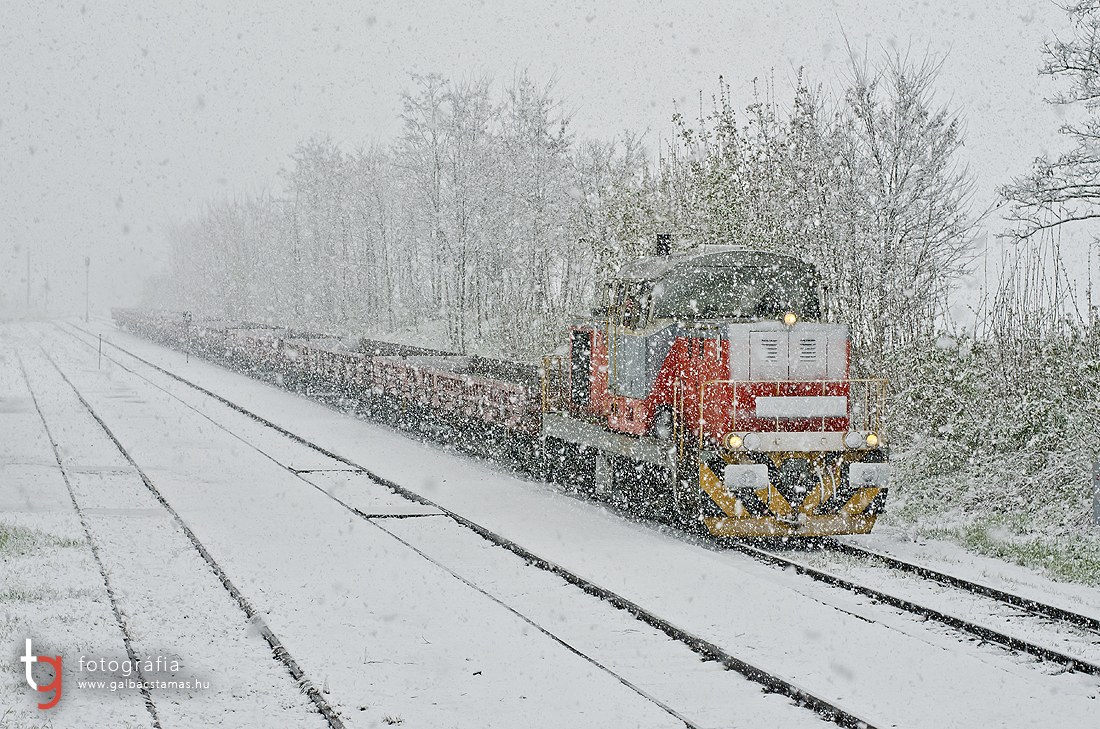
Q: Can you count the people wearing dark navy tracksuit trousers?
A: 0